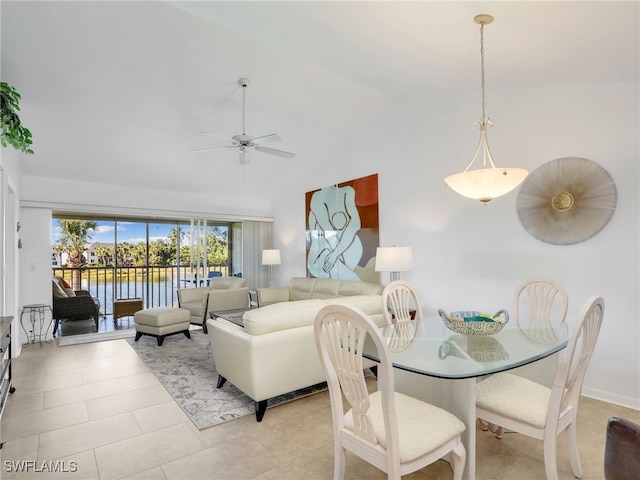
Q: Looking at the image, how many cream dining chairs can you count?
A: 4